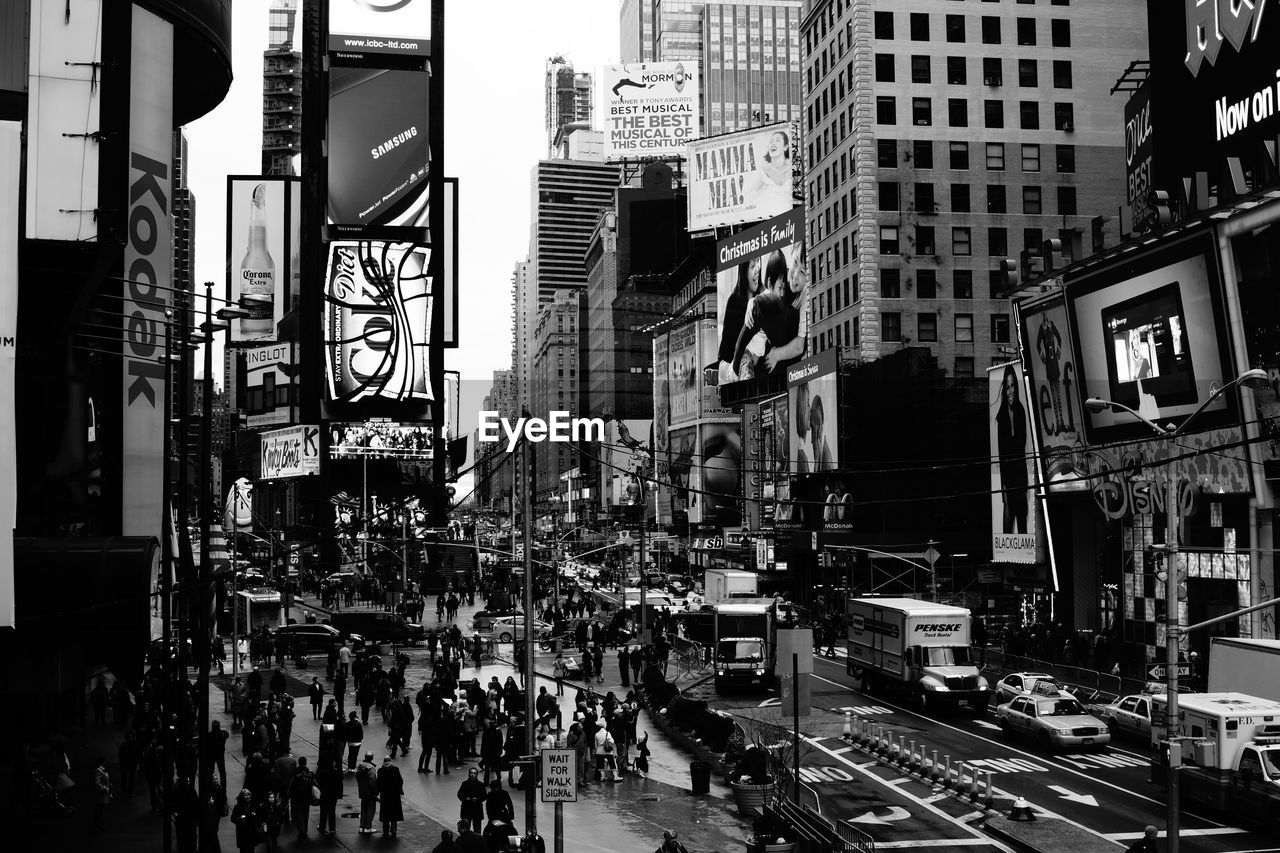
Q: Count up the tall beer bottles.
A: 1